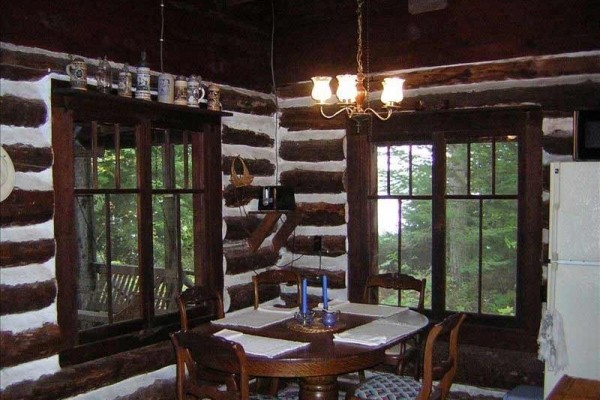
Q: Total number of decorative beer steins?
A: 8